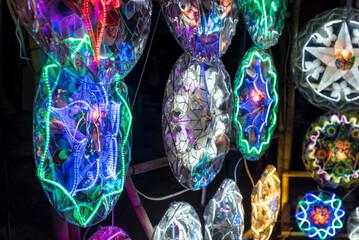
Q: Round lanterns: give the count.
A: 3